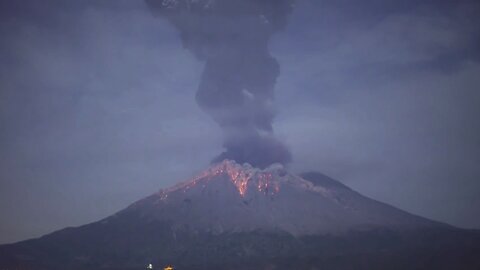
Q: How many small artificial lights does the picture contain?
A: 2